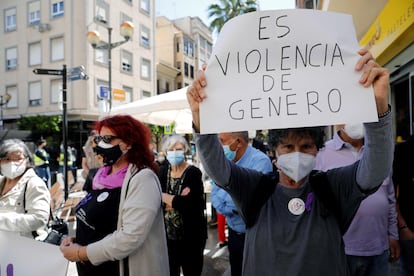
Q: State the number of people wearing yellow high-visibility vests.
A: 2